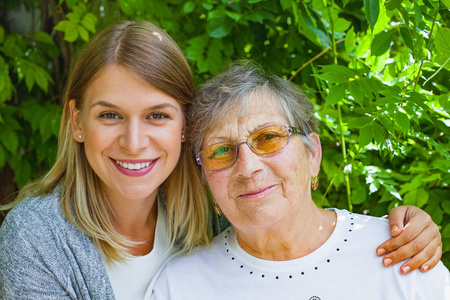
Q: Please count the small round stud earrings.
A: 2